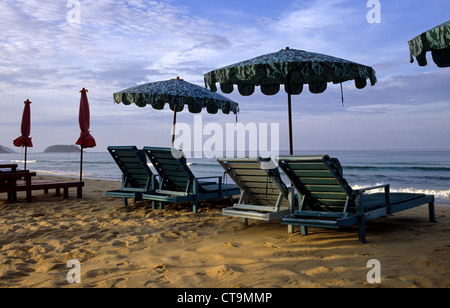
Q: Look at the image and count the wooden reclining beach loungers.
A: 4